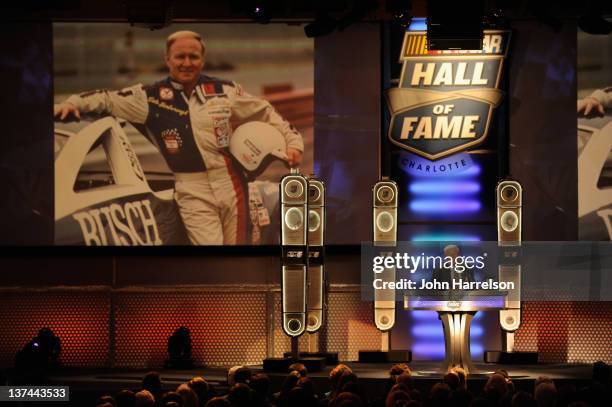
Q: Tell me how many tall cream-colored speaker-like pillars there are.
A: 4